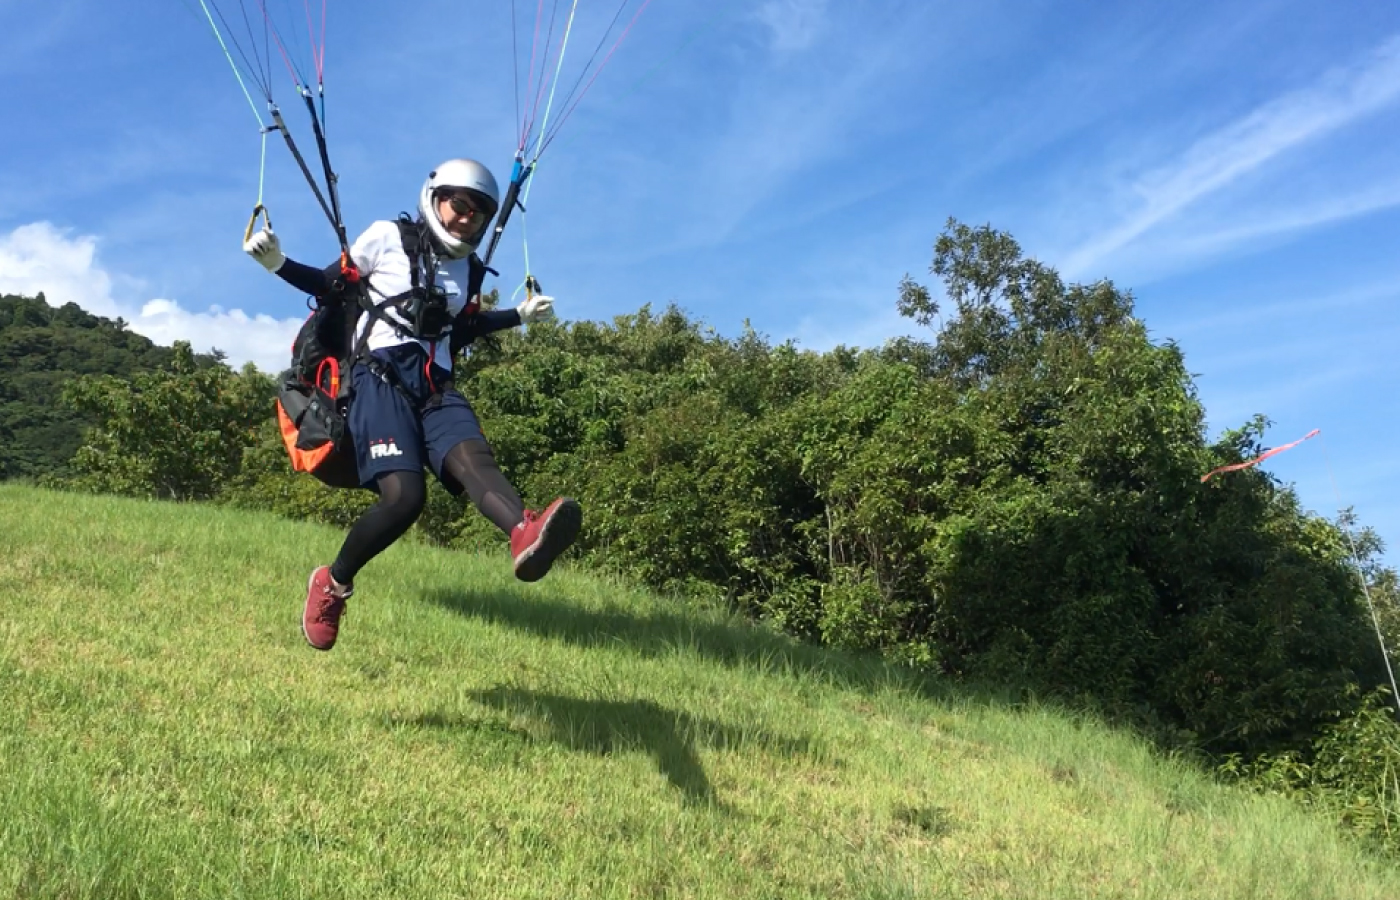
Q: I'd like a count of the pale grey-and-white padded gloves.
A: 2